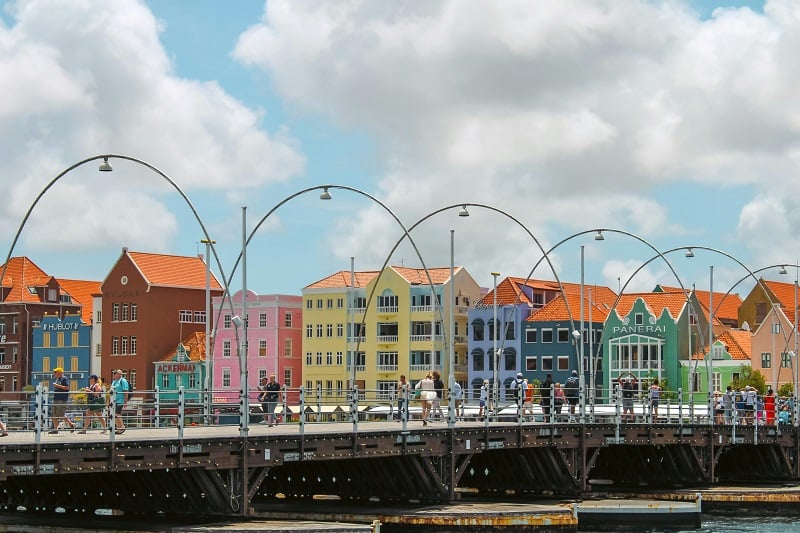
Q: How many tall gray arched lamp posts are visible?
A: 6